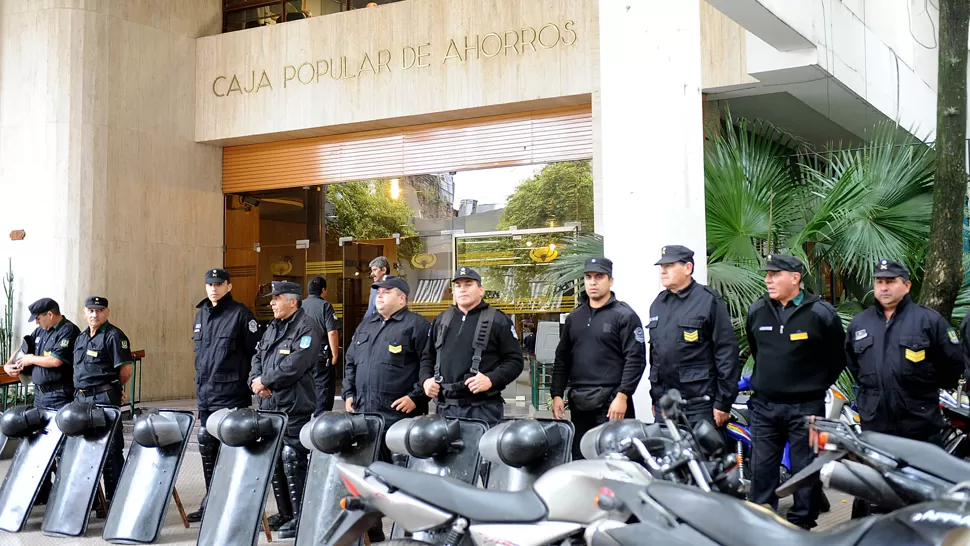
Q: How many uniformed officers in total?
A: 11